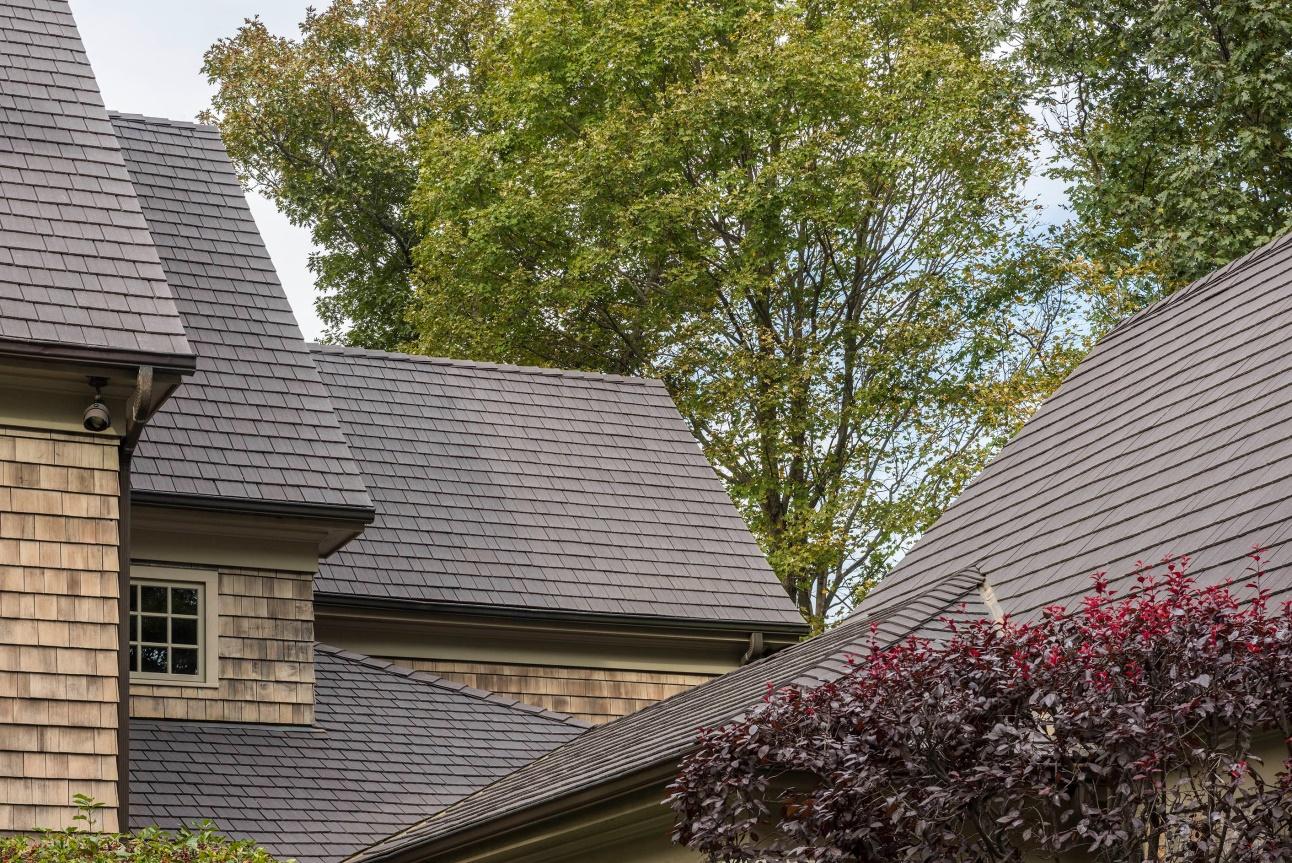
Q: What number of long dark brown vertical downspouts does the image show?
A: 1